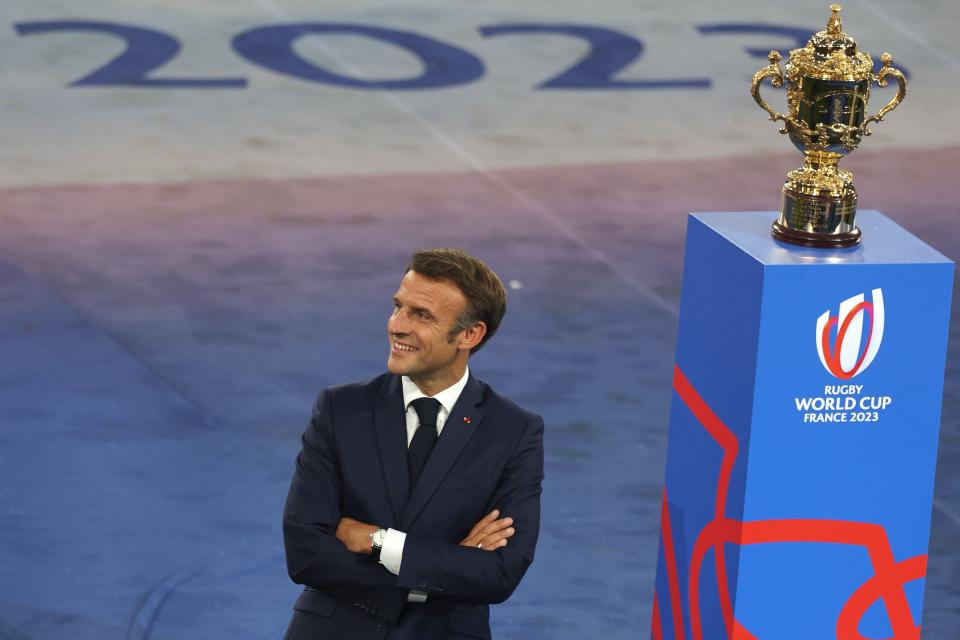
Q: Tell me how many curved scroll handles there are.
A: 2